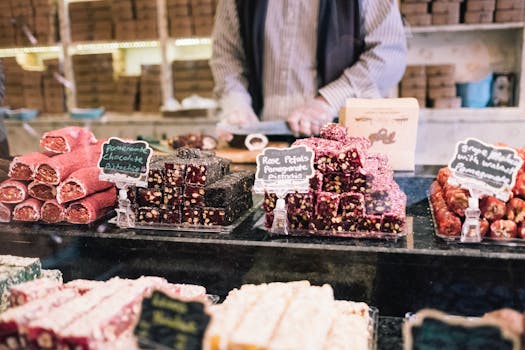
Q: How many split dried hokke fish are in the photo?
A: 0